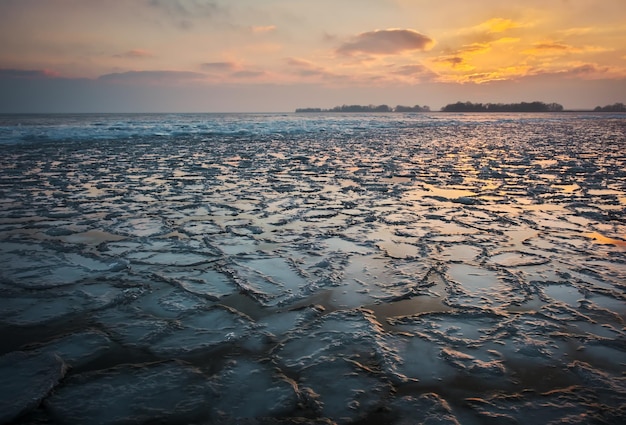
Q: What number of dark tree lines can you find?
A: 3